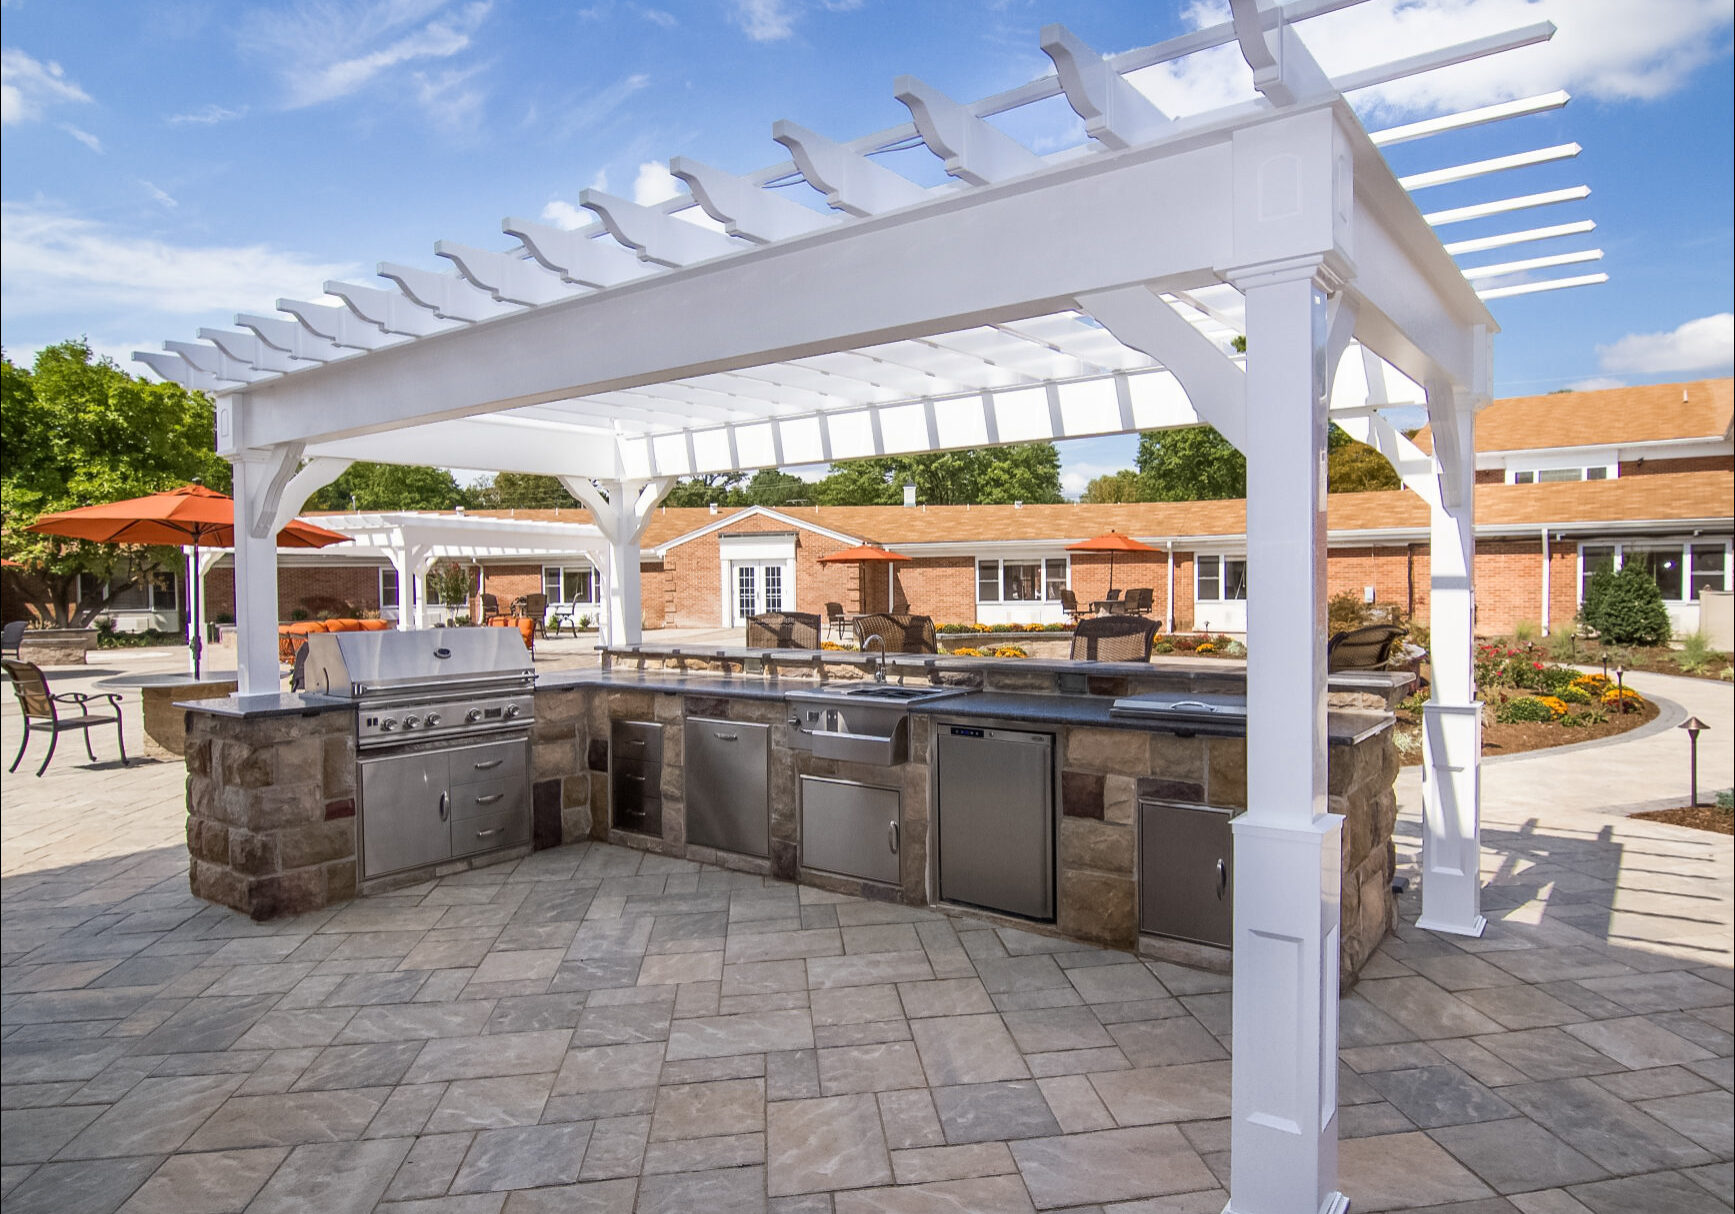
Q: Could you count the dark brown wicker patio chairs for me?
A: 4